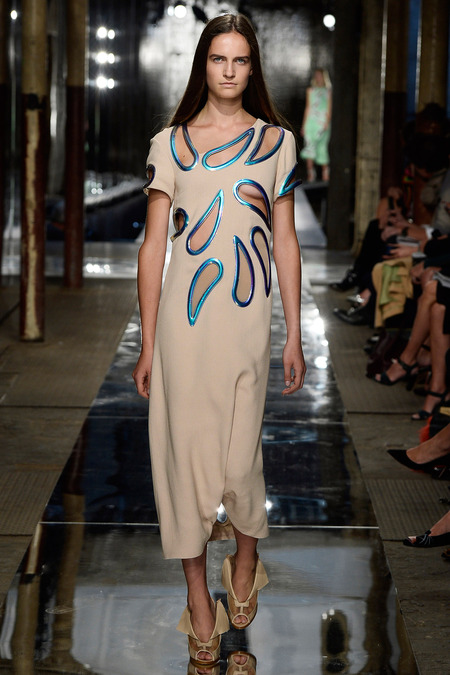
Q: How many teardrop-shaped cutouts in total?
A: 11